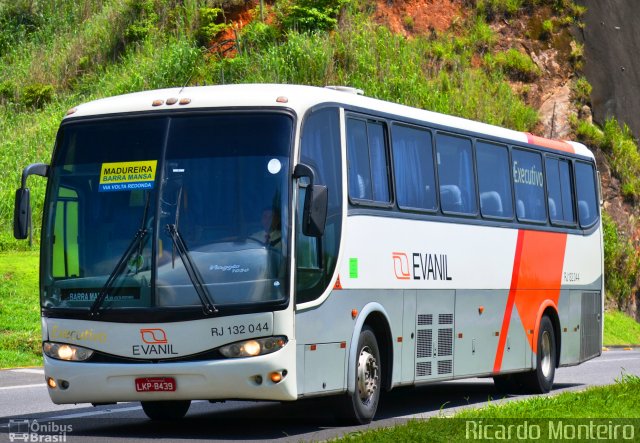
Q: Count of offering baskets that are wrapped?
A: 0